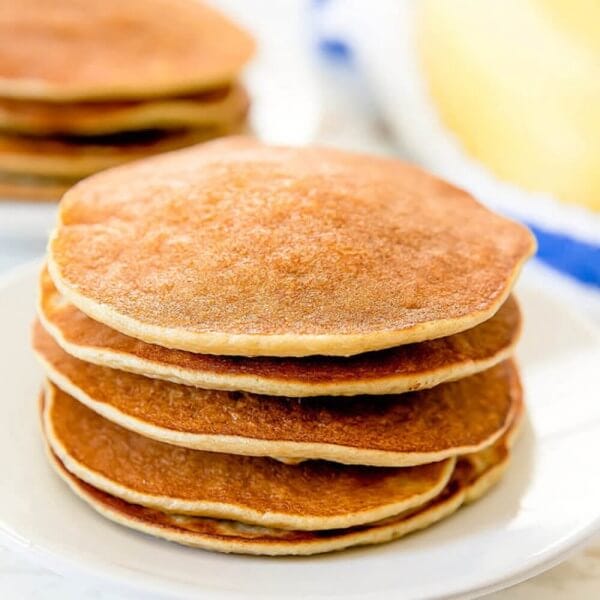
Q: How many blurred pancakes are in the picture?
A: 4